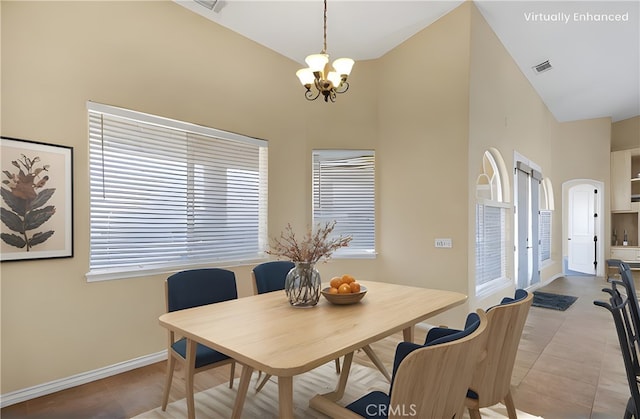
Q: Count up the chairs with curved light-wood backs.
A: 2